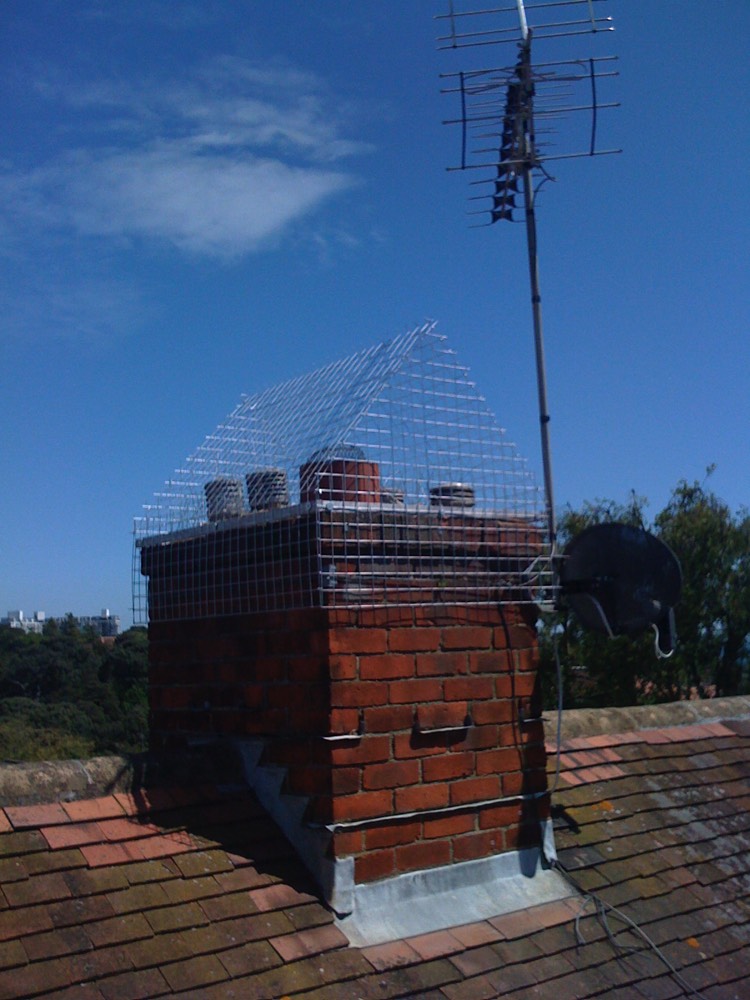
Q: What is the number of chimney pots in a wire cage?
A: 5